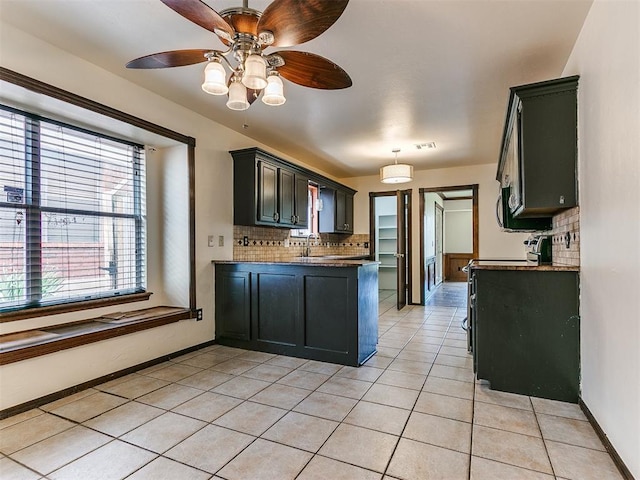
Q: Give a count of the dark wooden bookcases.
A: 0